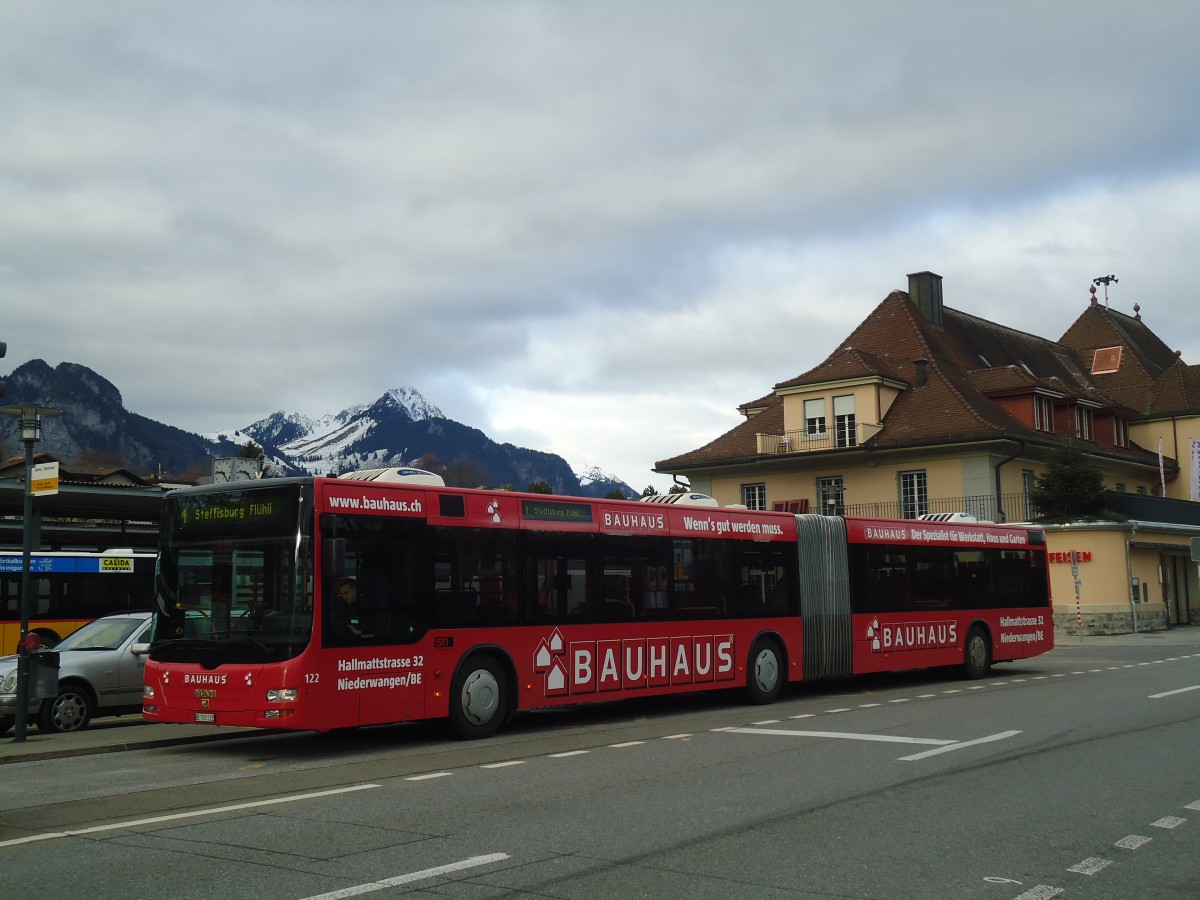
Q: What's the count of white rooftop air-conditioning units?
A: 3